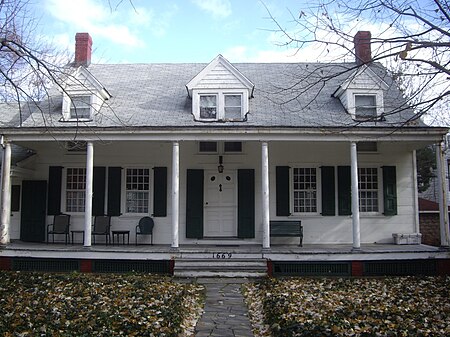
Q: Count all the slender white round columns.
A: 6